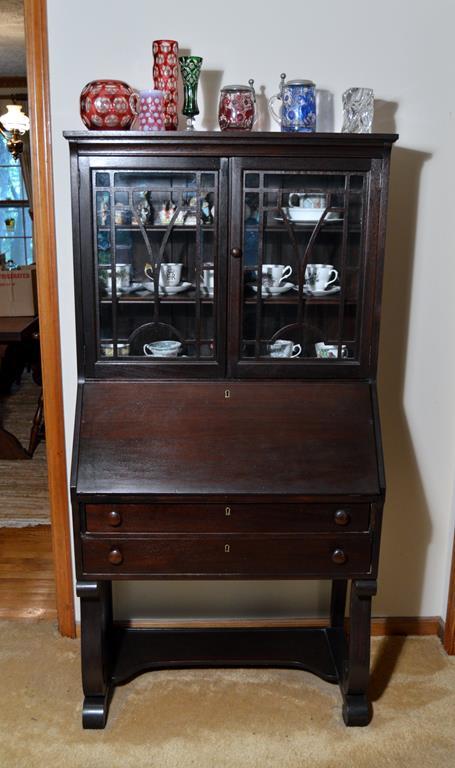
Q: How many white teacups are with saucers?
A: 5